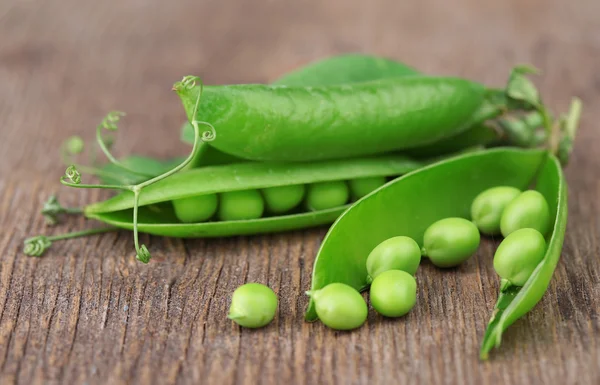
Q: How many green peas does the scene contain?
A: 13